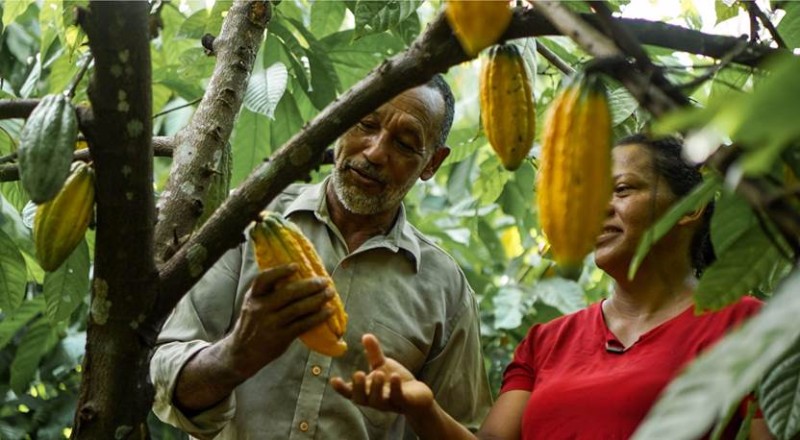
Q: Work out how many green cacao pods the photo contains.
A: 1